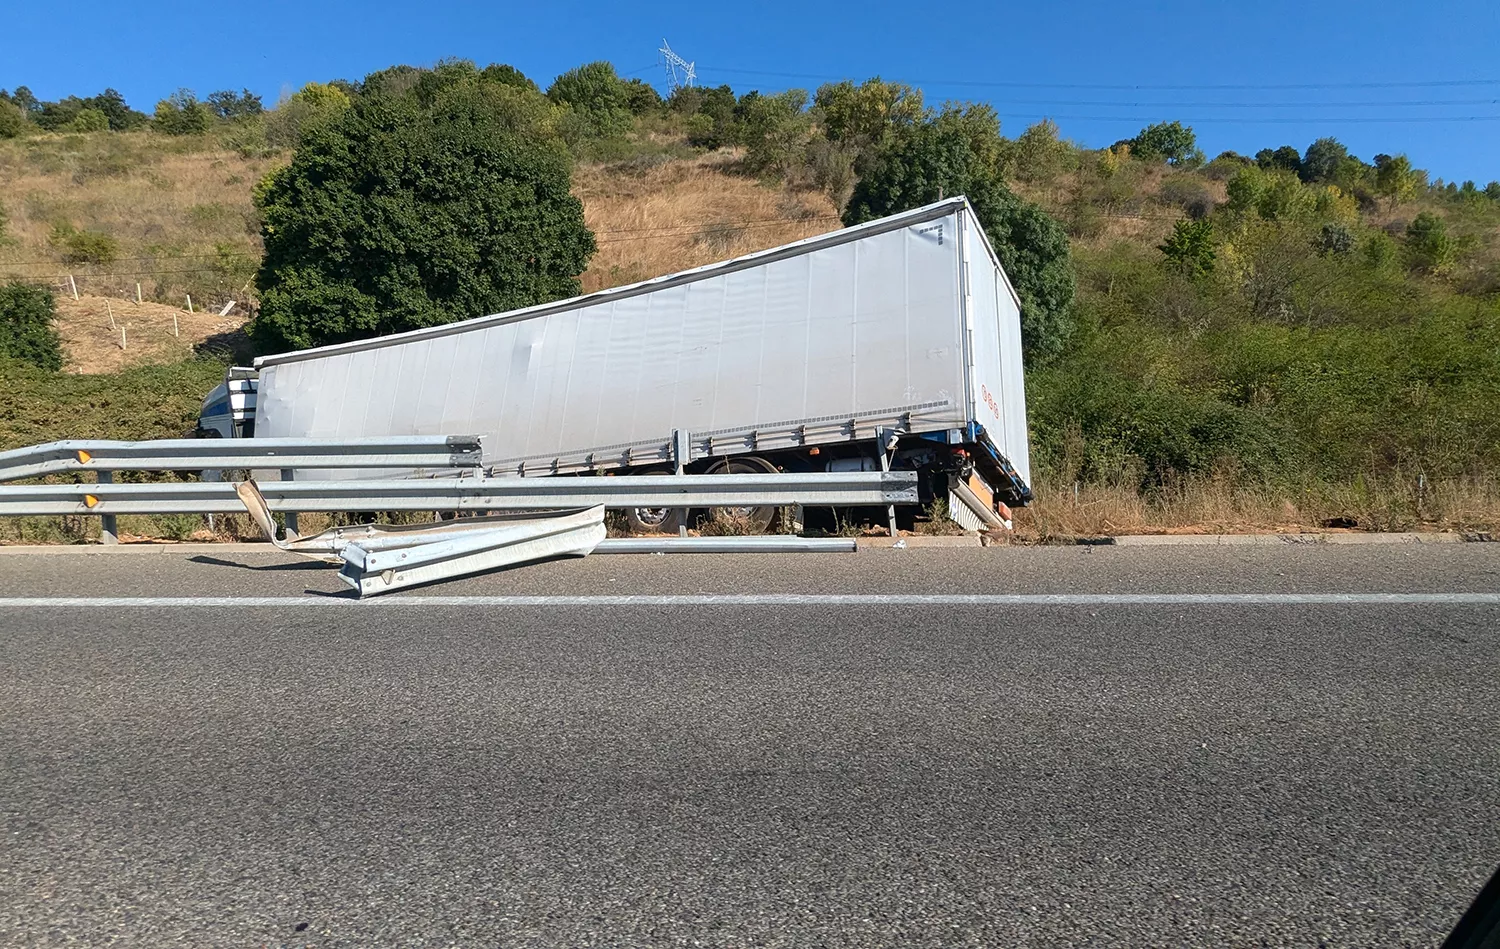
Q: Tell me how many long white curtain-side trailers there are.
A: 1